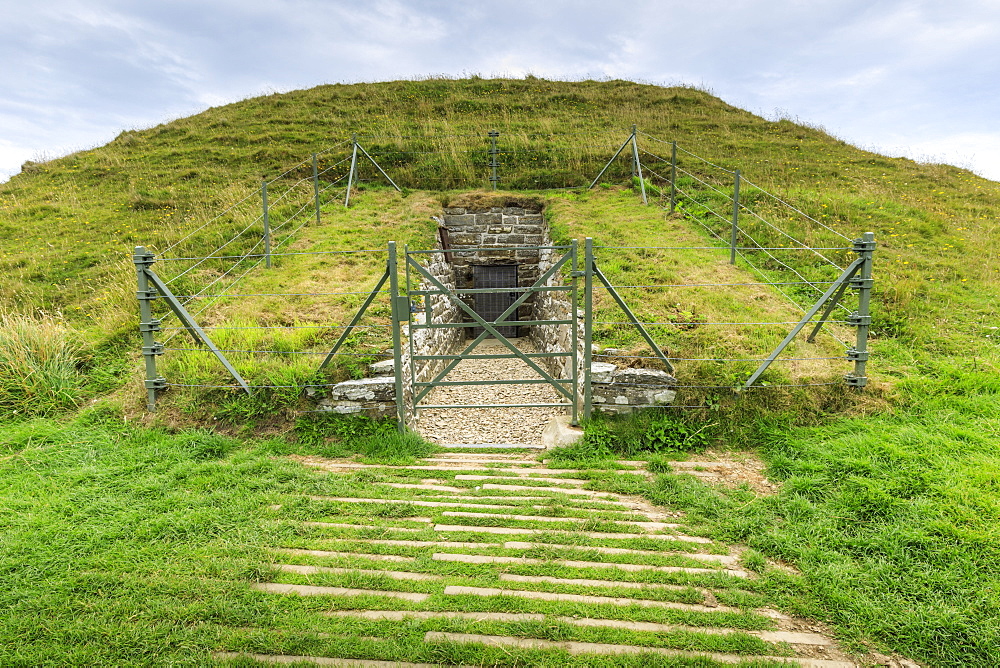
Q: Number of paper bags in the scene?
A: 0